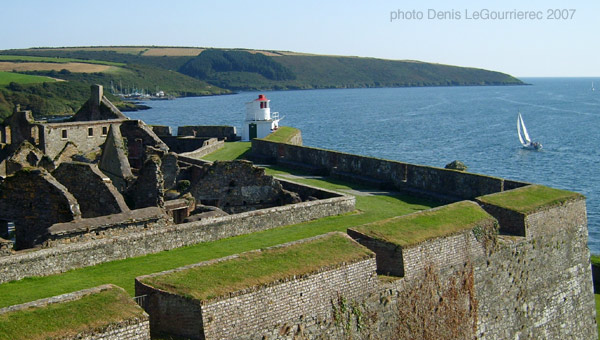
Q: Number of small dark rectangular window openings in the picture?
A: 3